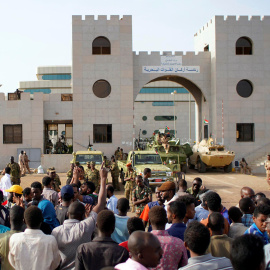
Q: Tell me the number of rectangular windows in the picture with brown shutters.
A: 3